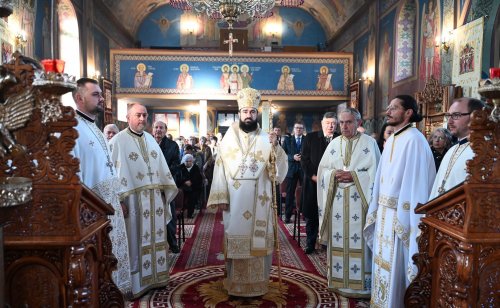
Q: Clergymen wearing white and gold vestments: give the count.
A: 6